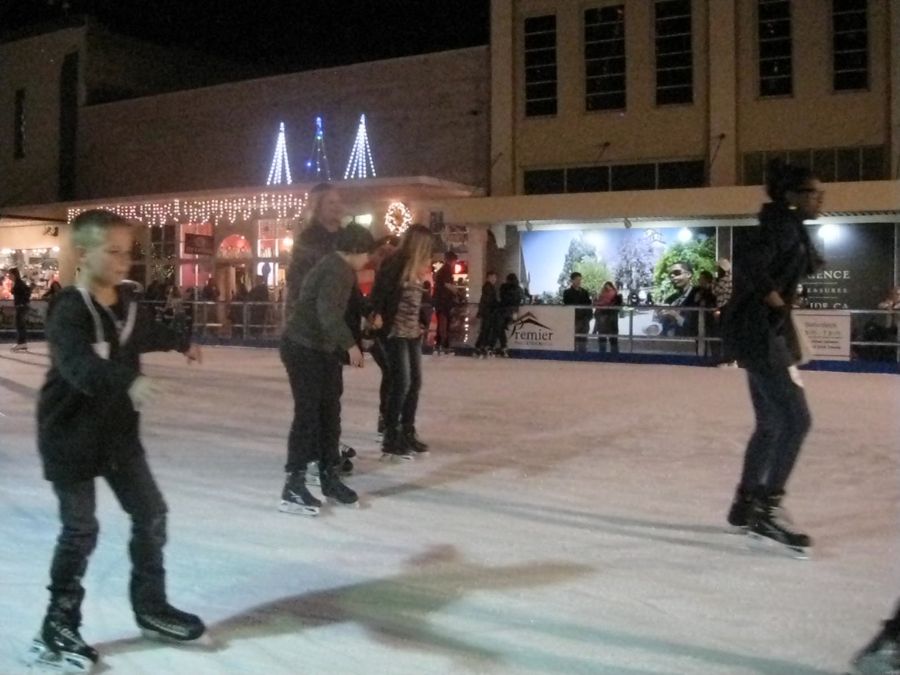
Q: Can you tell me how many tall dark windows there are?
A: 5